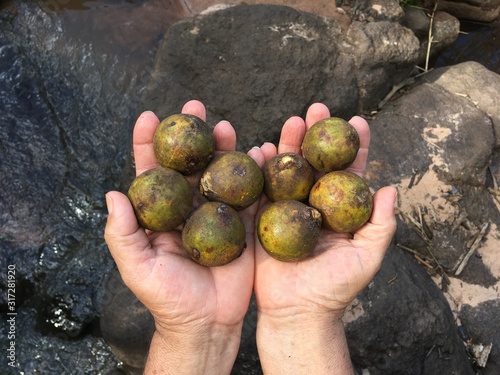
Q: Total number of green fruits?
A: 8